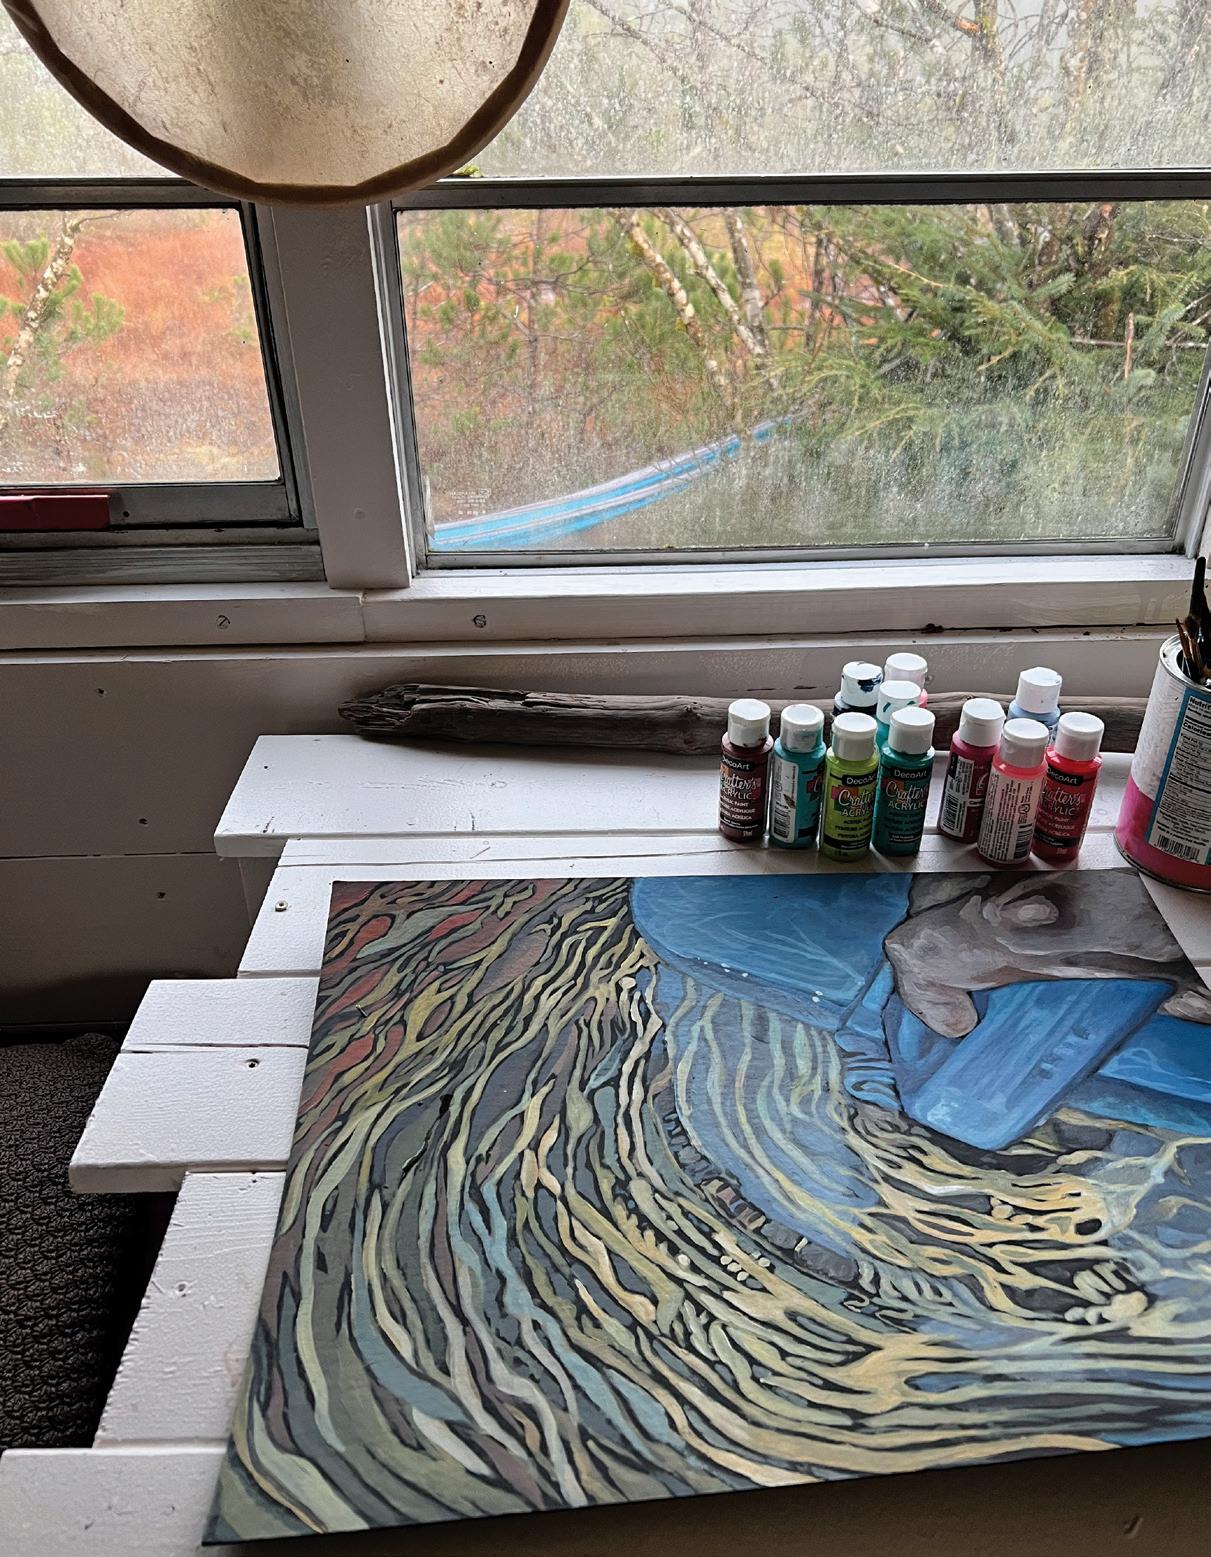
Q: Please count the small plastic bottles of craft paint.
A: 11